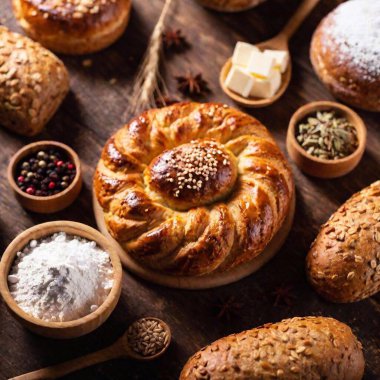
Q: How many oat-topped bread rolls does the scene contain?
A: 3